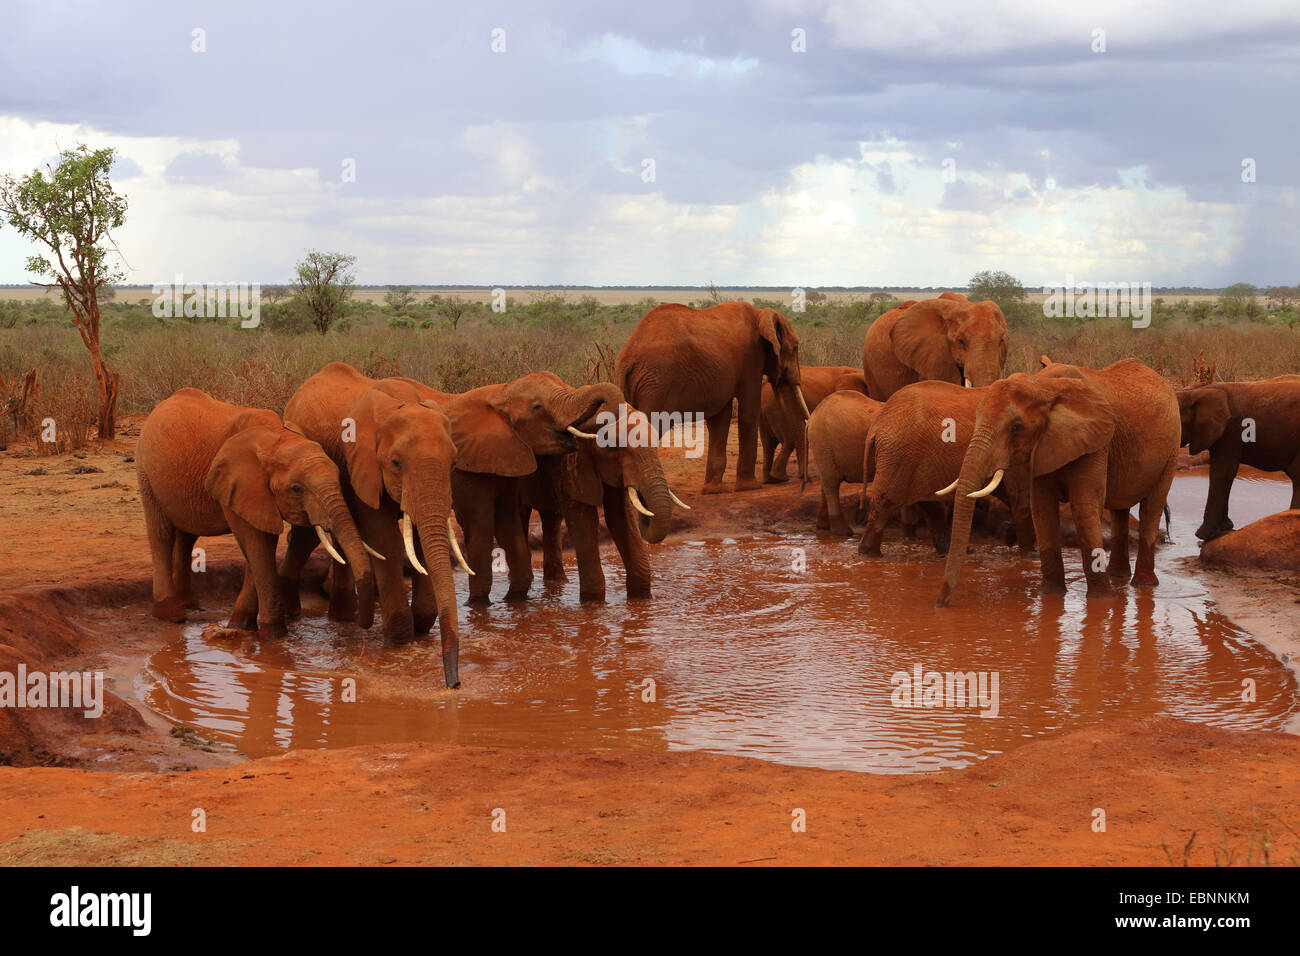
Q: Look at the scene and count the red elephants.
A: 11